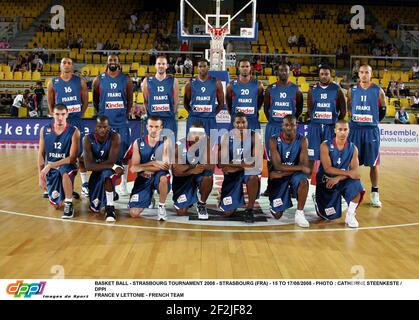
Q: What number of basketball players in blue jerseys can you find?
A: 15